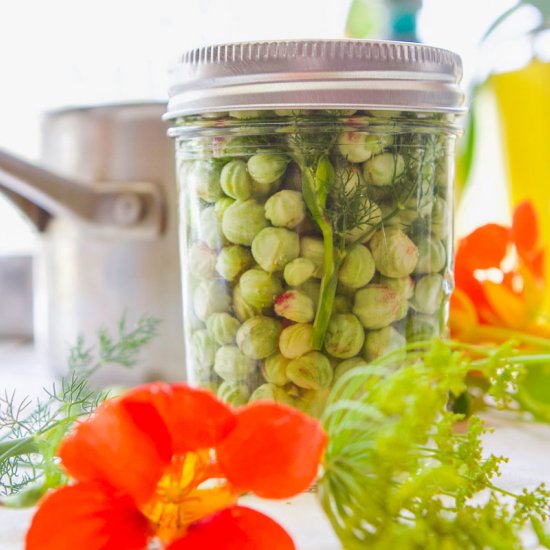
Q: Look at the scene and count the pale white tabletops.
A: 1